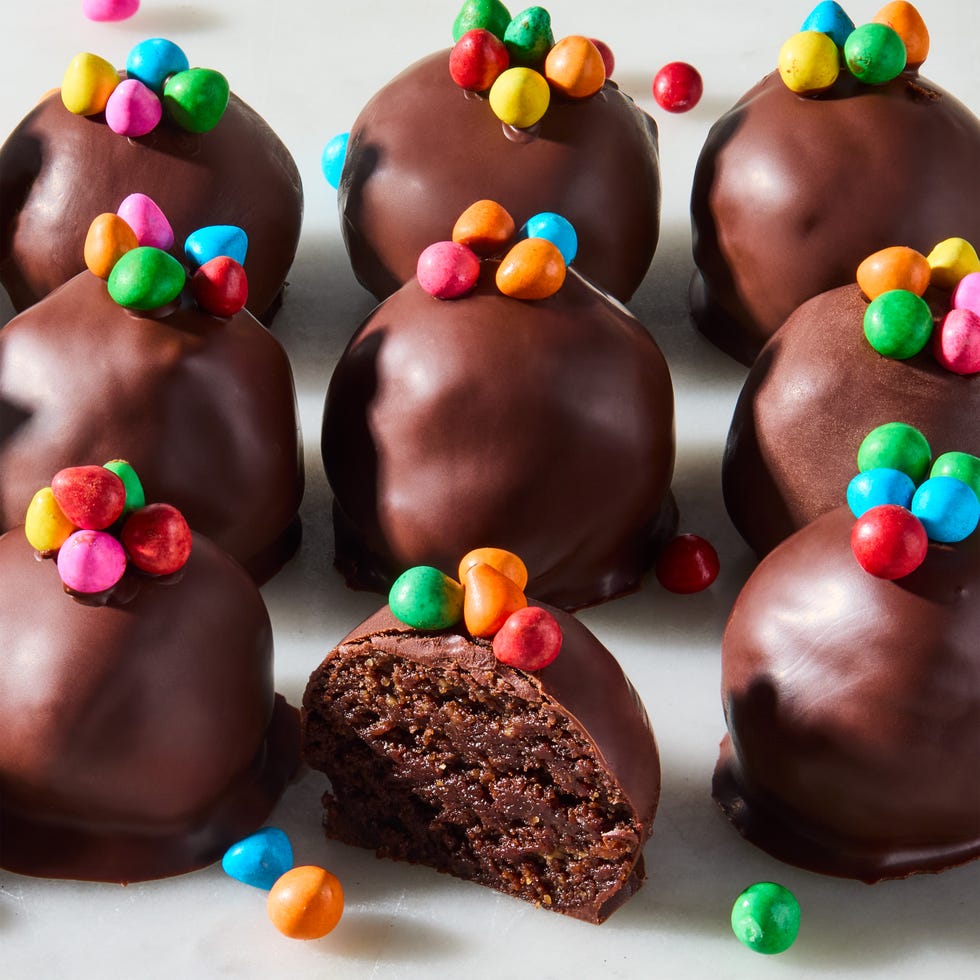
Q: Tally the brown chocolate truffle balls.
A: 9